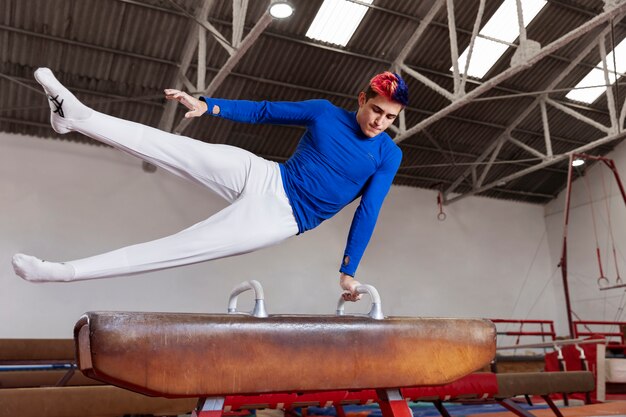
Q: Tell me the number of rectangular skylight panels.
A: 3